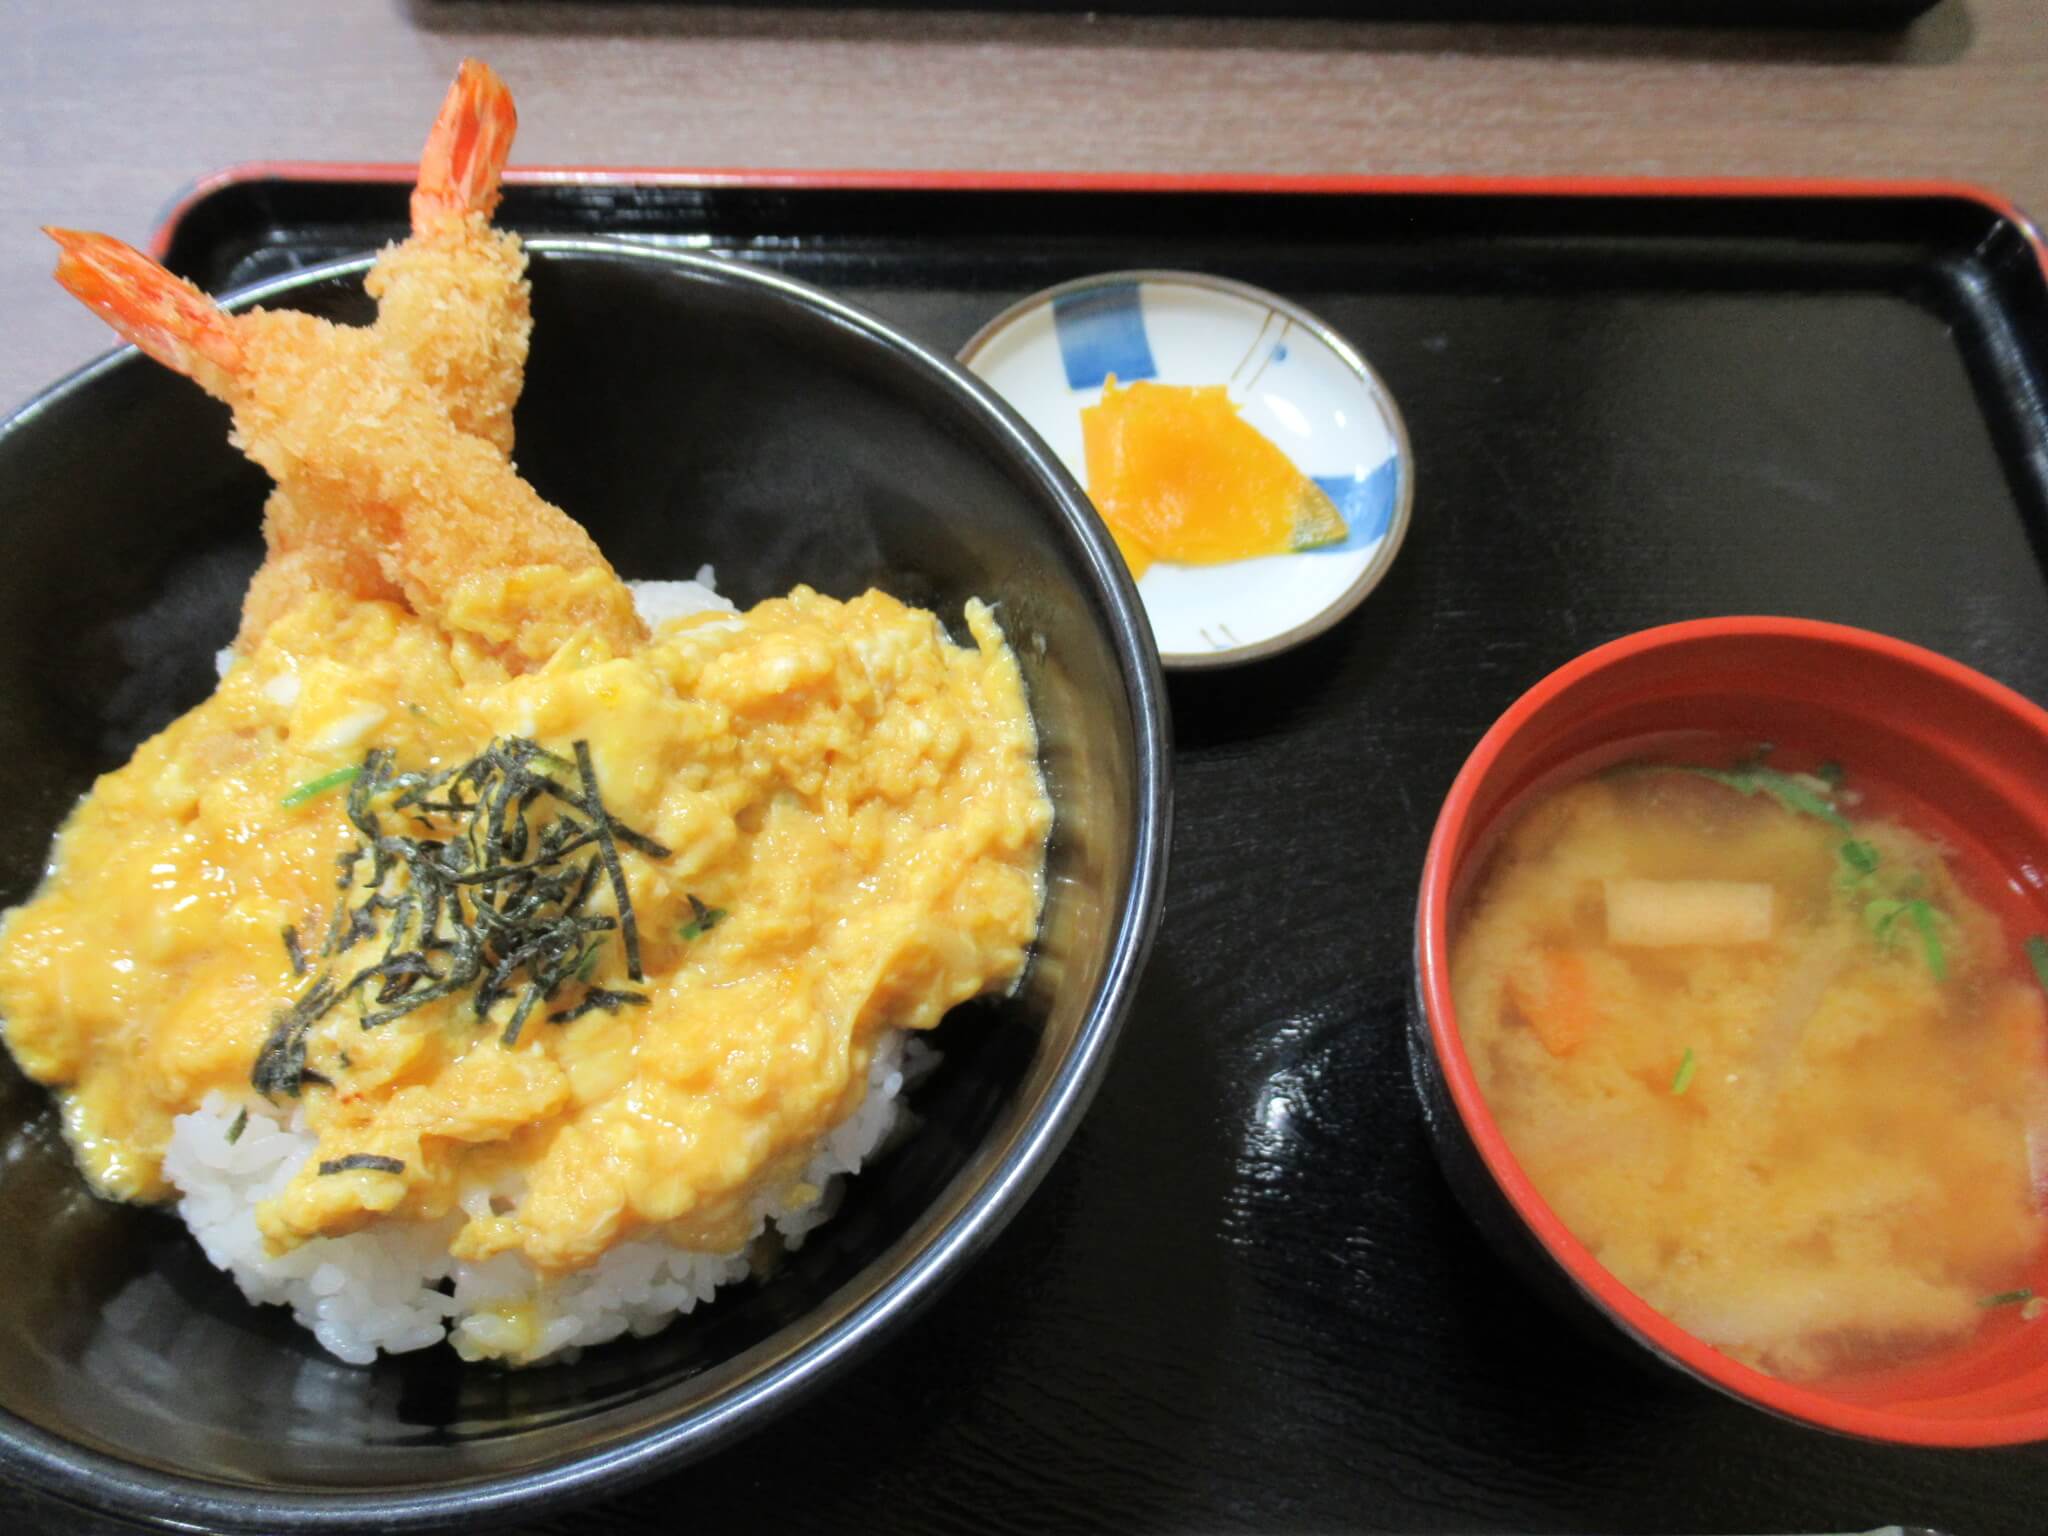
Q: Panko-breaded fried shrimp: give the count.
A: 2